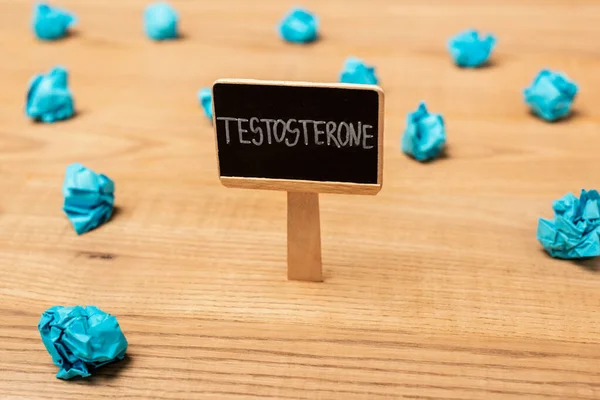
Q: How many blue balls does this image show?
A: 12